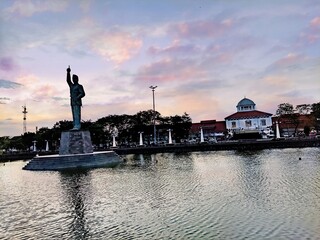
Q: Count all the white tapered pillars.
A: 7